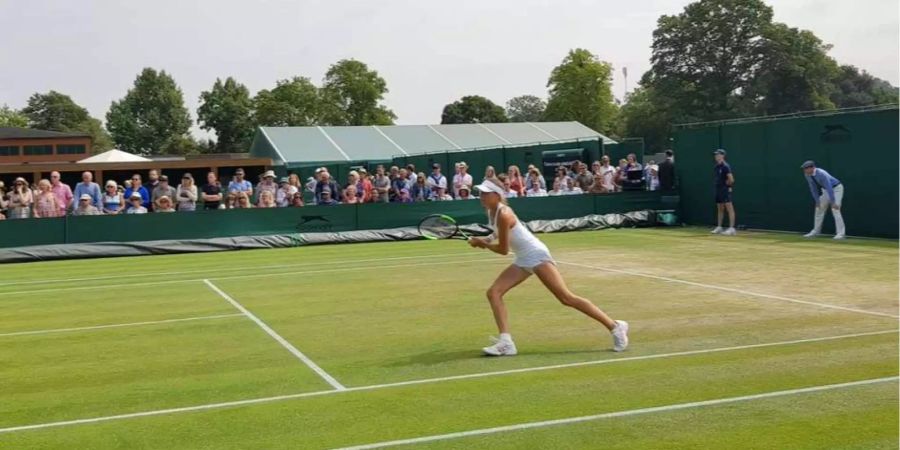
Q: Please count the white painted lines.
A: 7